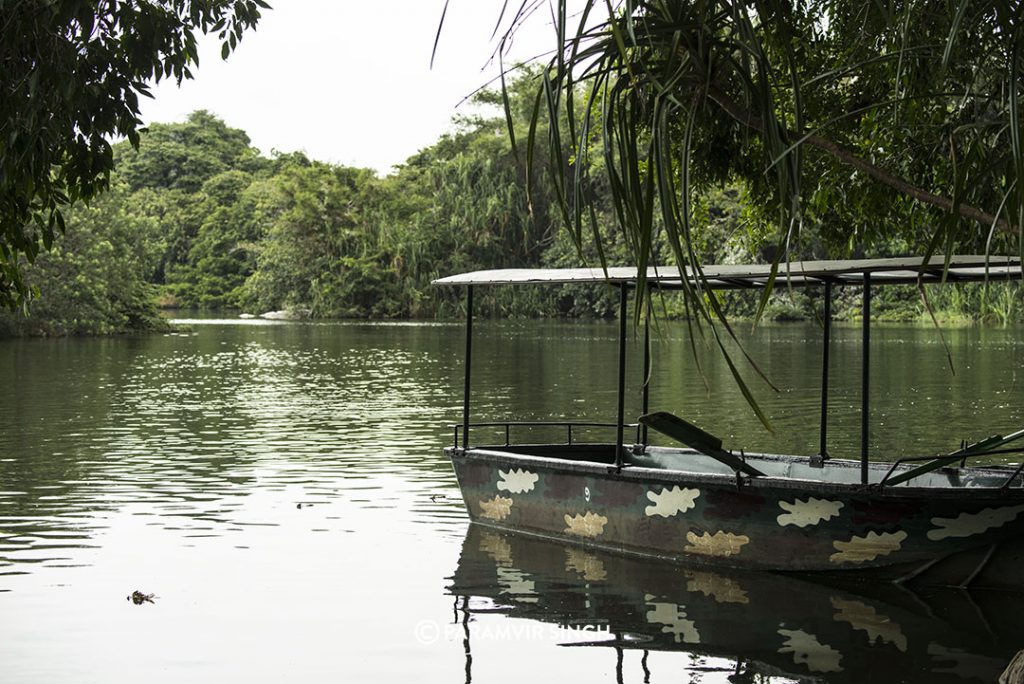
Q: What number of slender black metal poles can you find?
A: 5